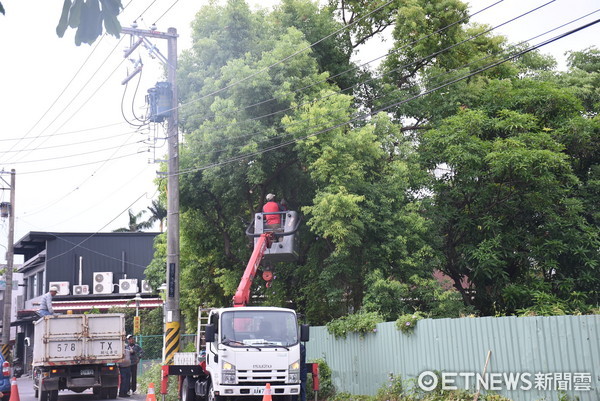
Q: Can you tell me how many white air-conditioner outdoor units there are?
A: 5